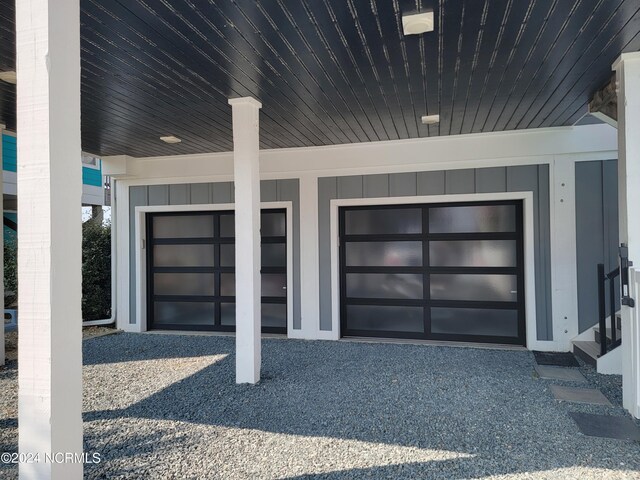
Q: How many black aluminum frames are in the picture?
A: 2